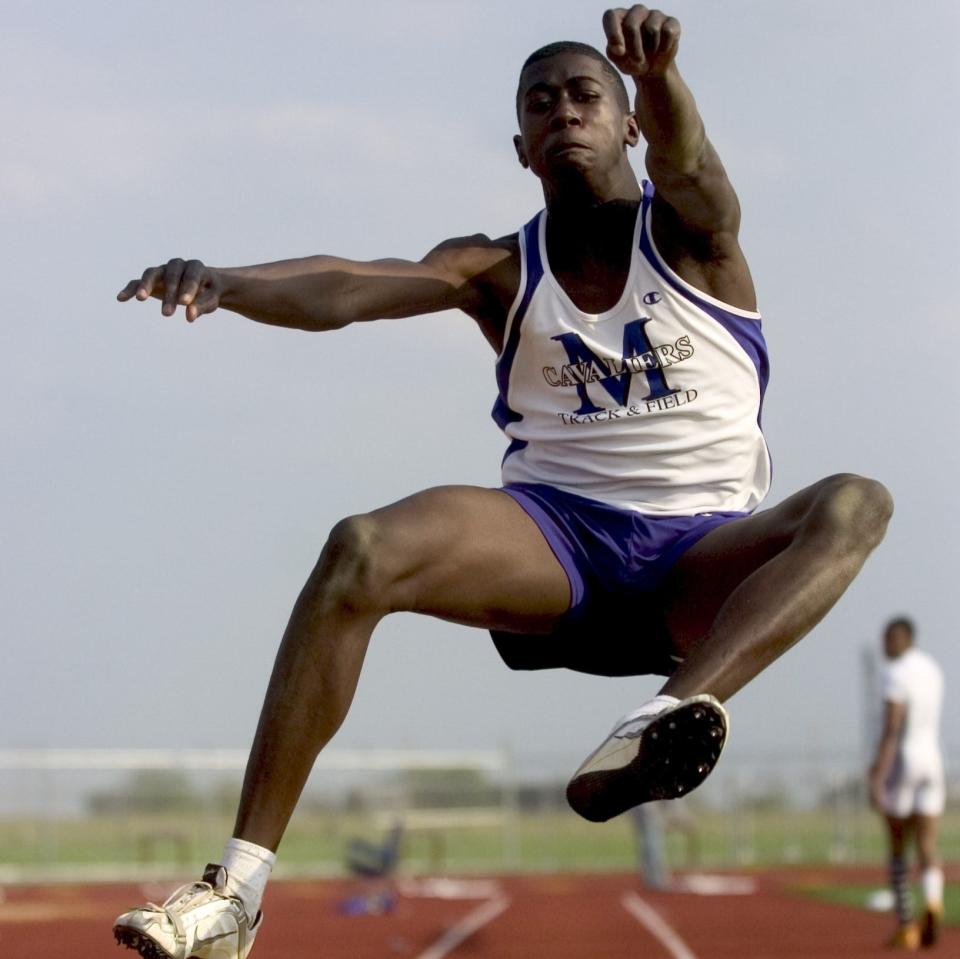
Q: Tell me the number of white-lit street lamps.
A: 0